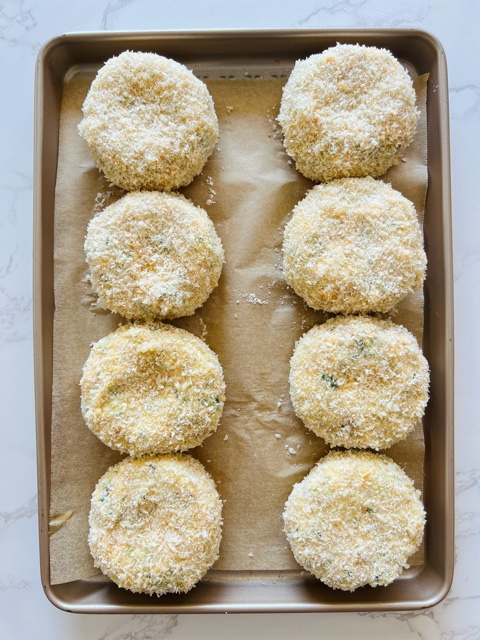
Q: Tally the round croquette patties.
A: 8